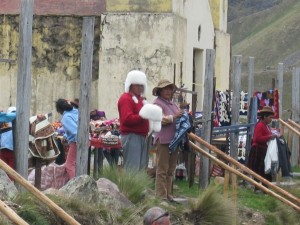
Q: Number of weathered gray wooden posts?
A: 7